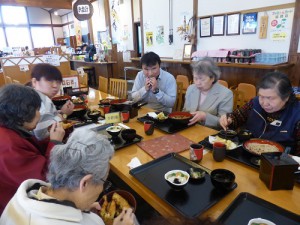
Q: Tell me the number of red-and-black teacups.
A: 5